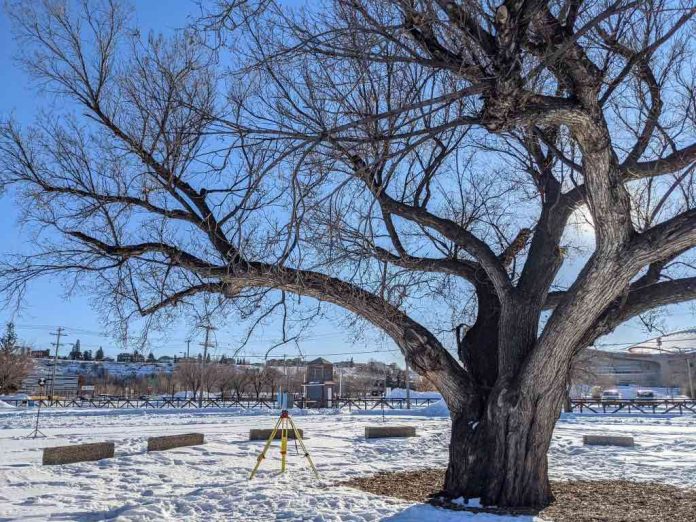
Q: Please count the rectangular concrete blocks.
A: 5